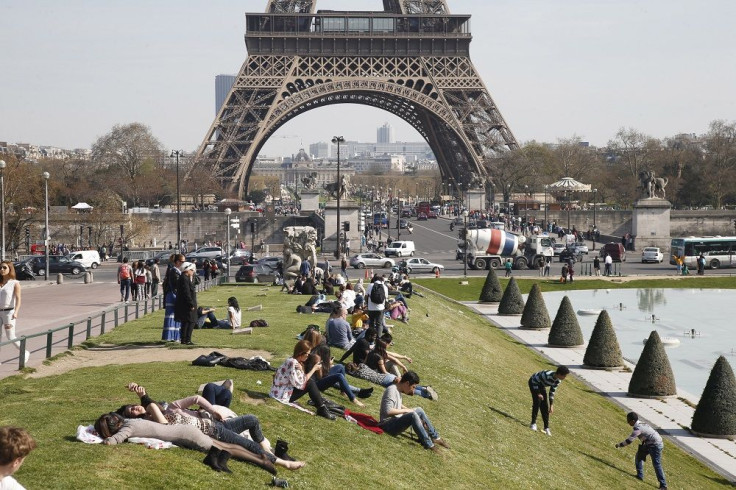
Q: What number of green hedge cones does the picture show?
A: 7